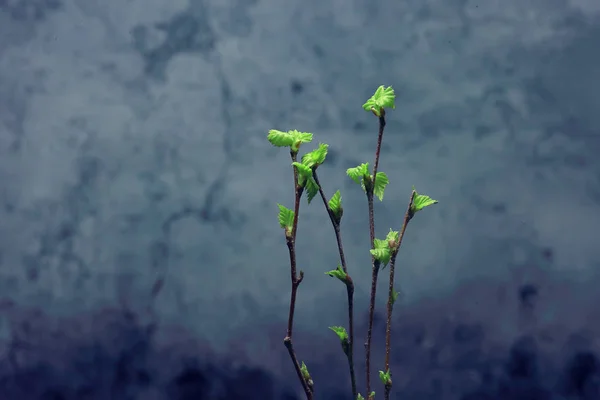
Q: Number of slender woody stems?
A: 4